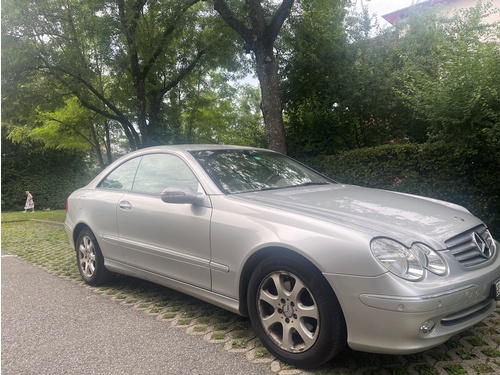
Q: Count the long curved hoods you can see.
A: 1